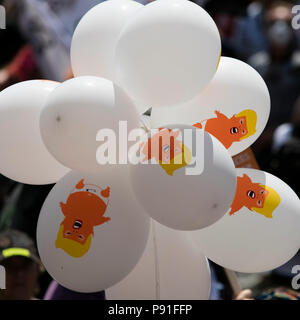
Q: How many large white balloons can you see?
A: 9